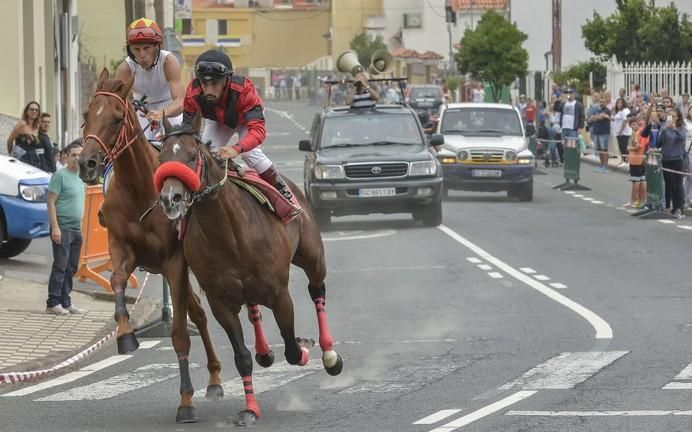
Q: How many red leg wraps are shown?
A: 4